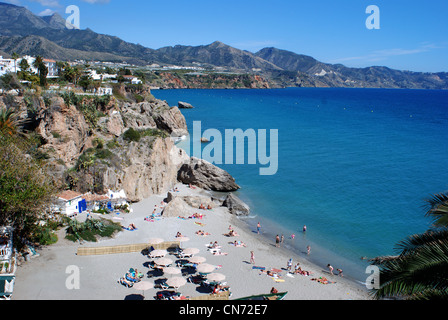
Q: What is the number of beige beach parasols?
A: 11